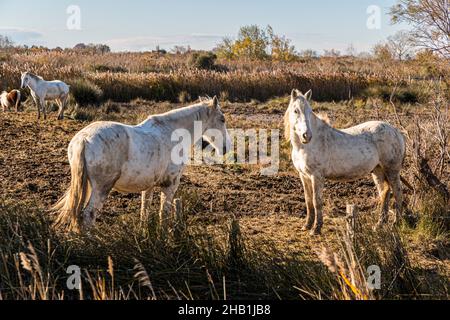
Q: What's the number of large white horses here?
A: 3